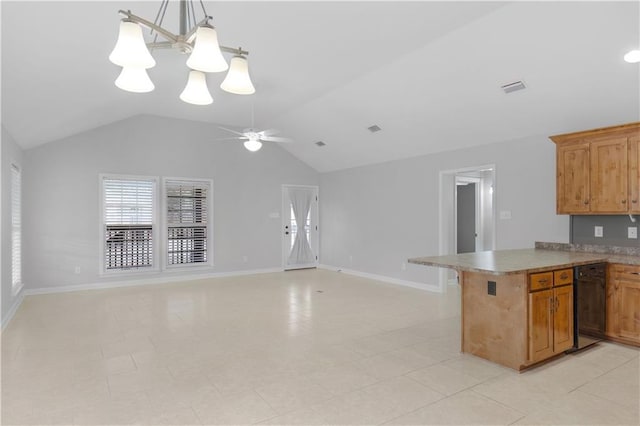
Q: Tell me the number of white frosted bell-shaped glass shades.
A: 5